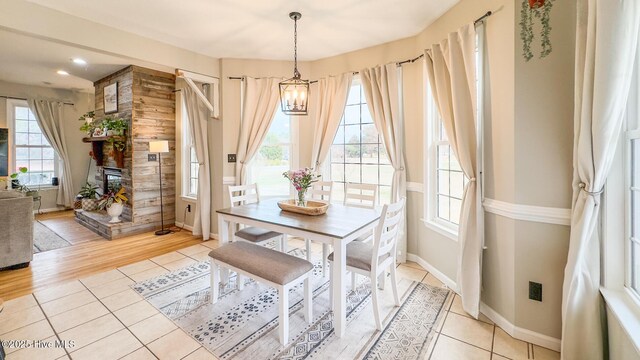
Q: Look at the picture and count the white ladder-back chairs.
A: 4